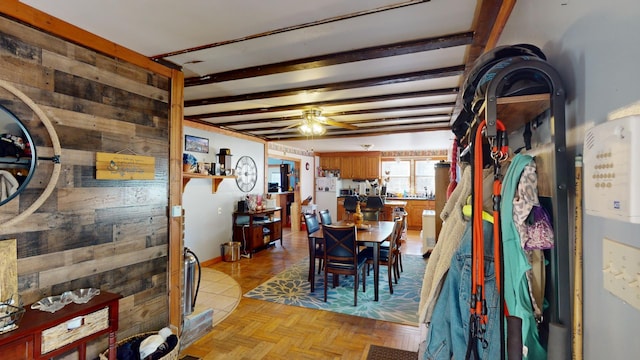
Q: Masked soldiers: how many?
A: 0